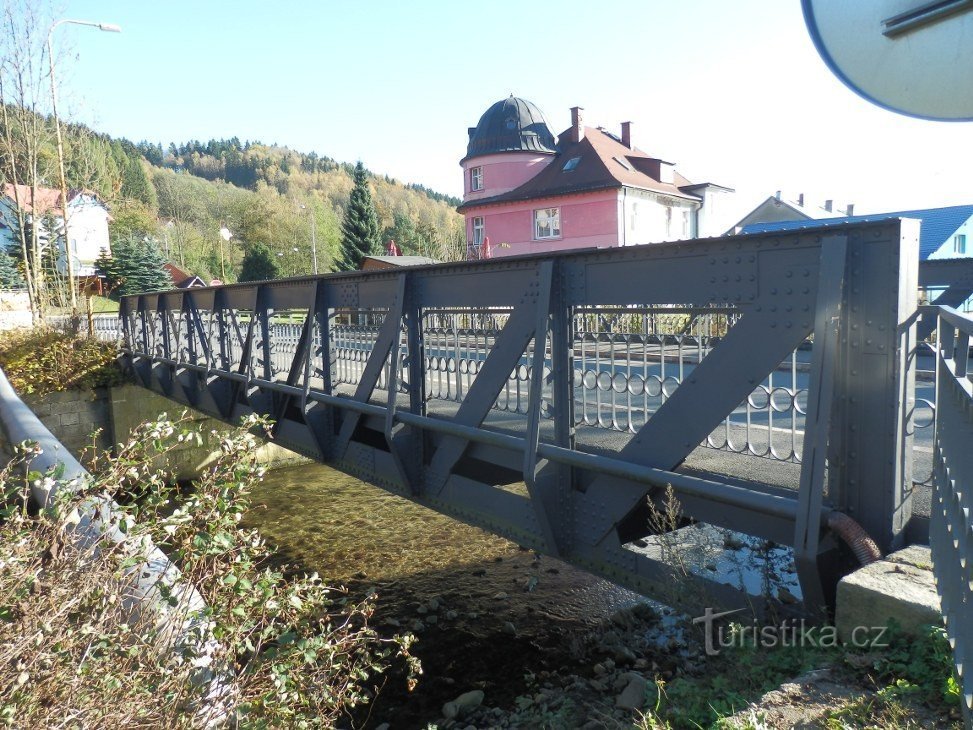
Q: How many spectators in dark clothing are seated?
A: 0